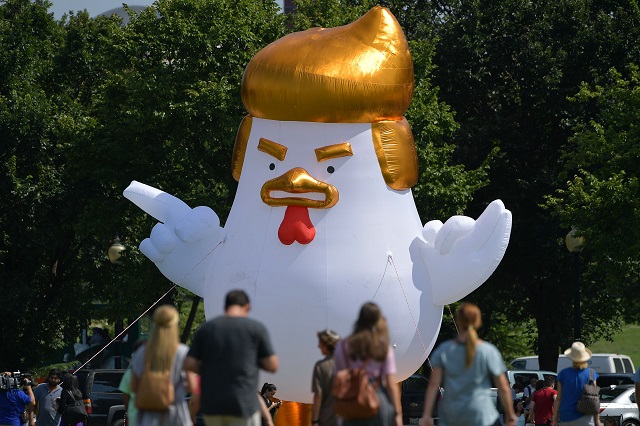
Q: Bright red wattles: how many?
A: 1